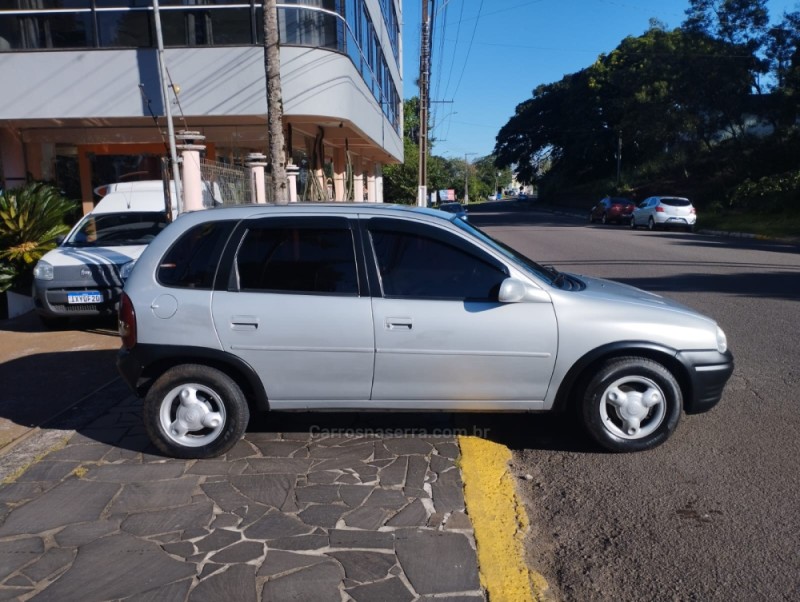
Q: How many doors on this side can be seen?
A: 2